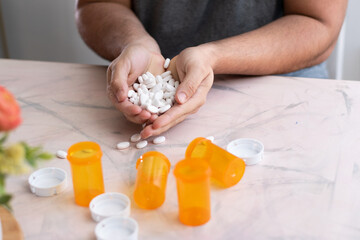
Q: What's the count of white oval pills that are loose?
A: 6